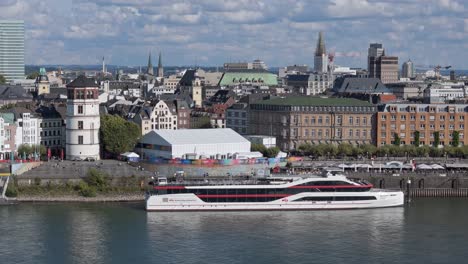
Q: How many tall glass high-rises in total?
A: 1